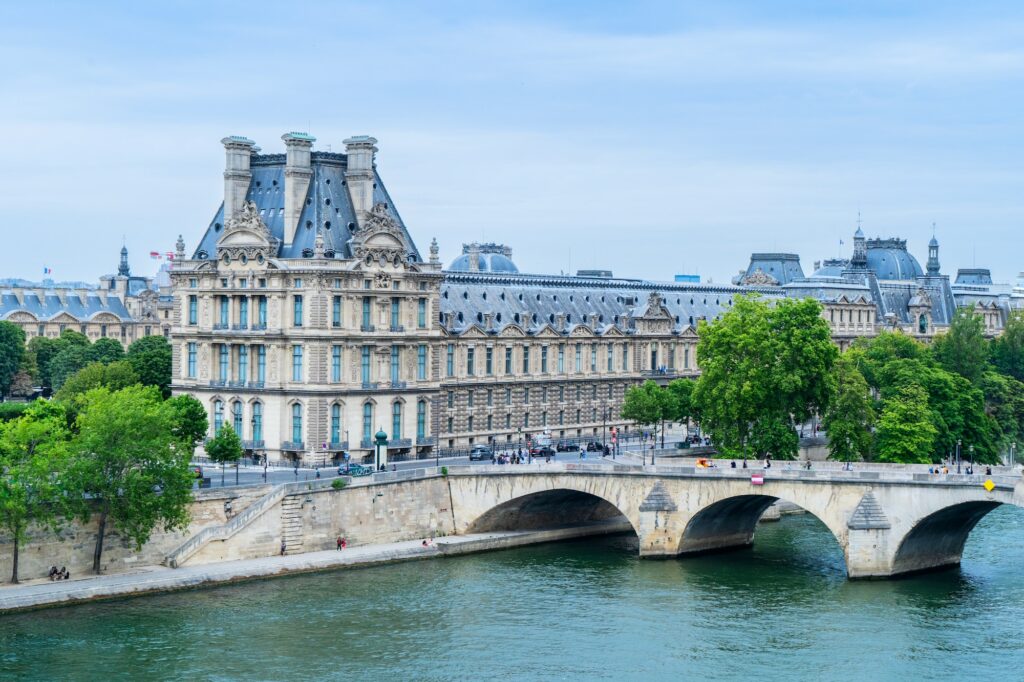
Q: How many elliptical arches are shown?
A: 3